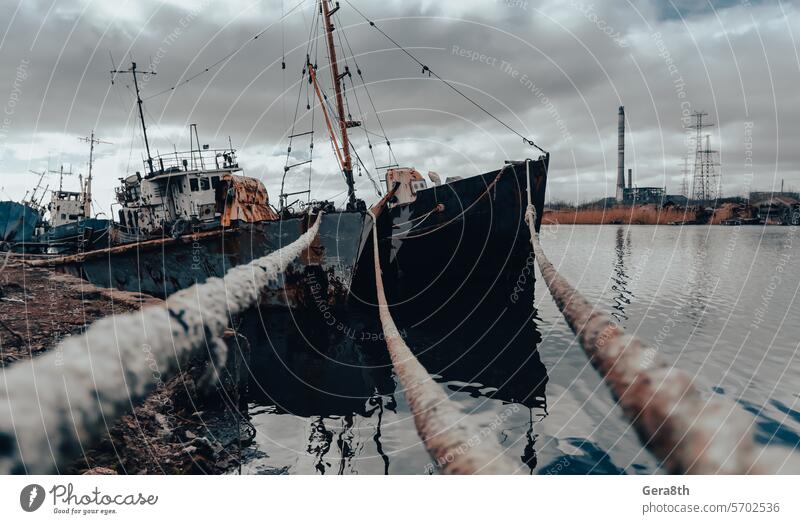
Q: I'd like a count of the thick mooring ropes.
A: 3